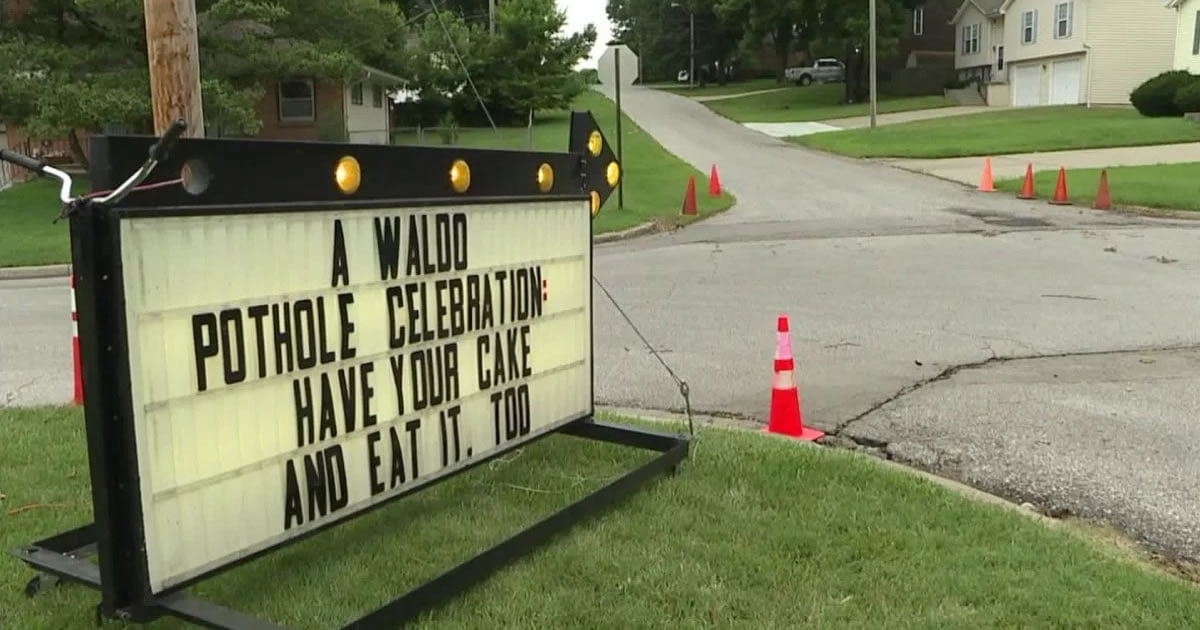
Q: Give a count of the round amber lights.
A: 6